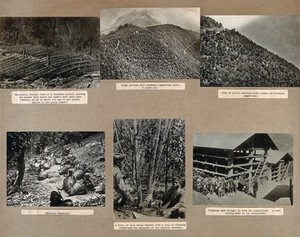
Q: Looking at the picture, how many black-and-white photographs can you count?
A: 6